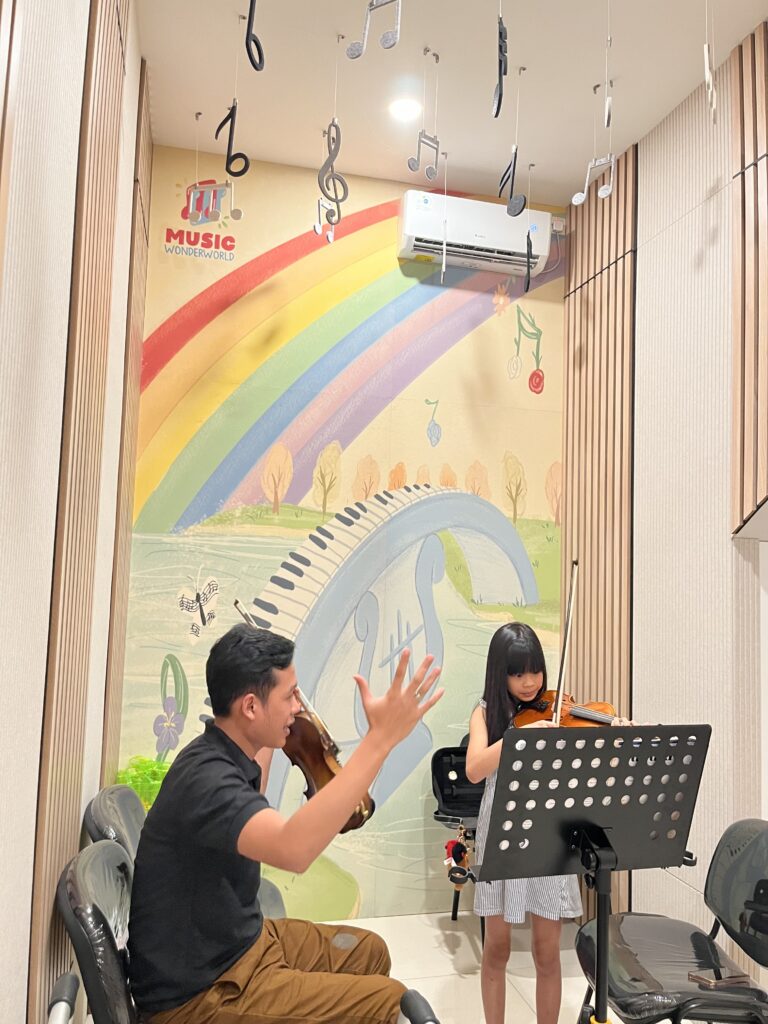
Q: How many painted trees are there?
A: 9